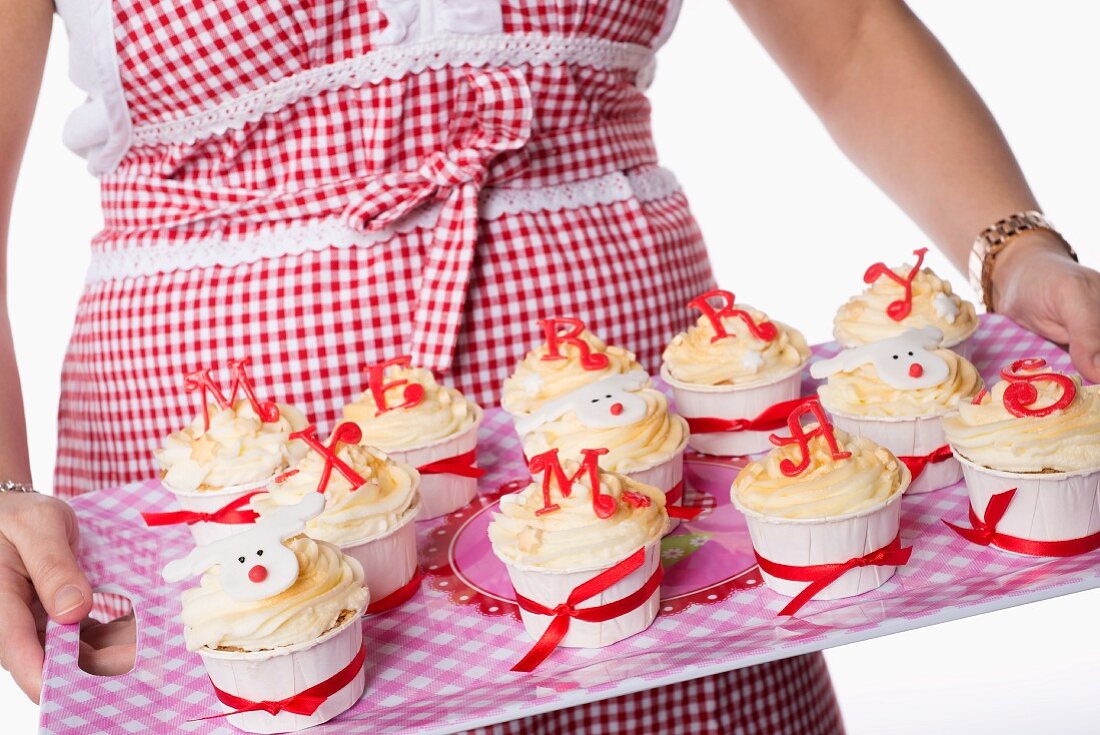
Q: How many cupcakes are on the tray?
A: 12